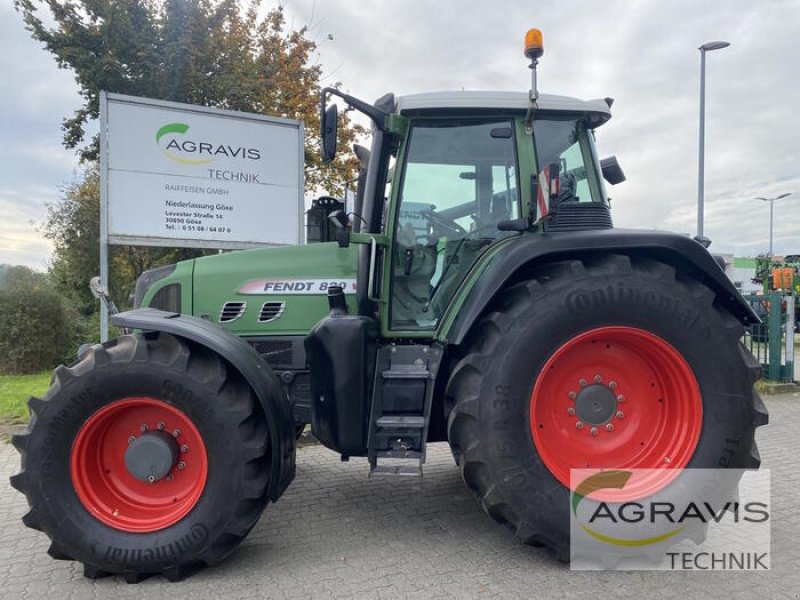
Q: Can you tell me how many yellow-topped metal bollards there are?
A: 0